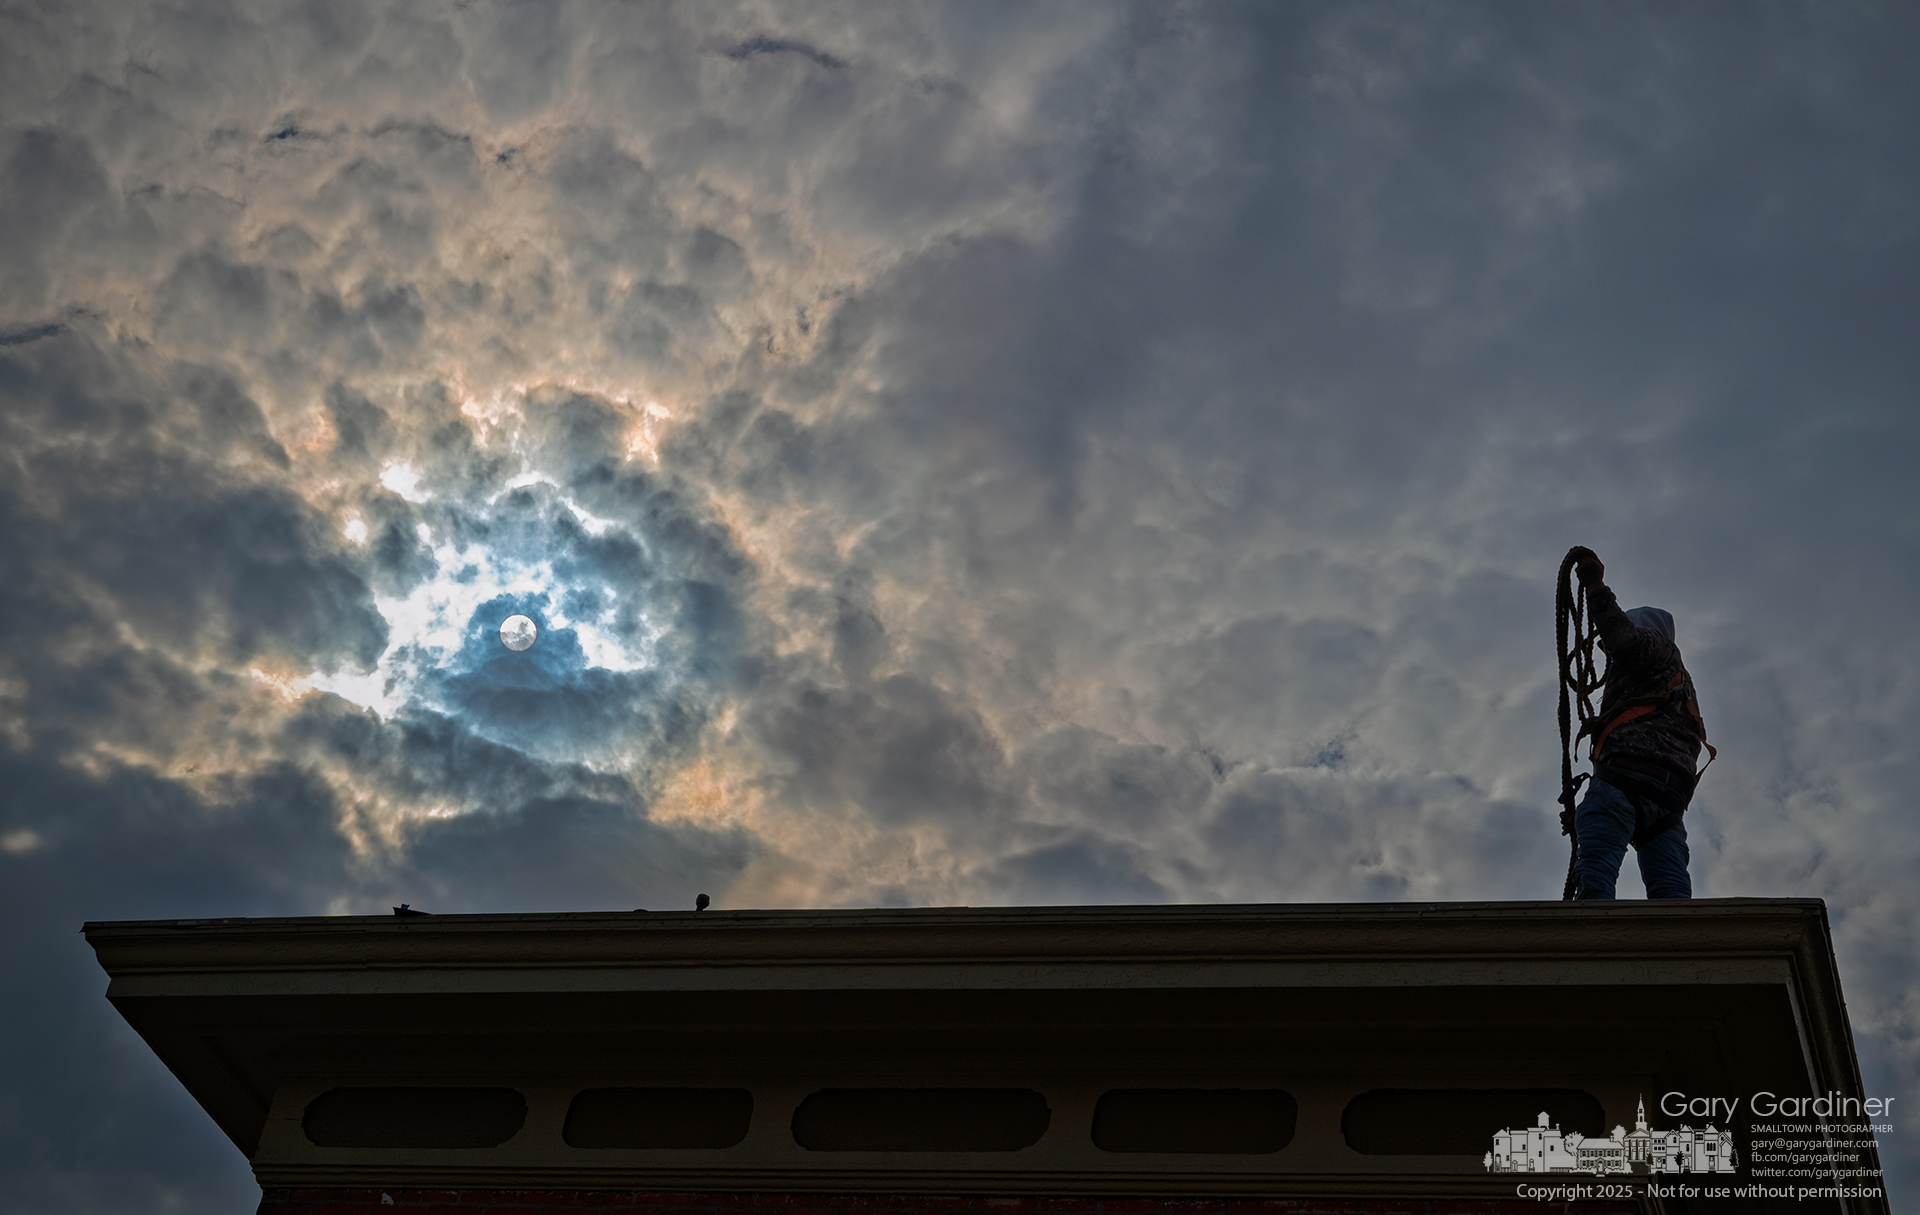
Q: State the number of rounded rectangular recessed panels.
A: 5